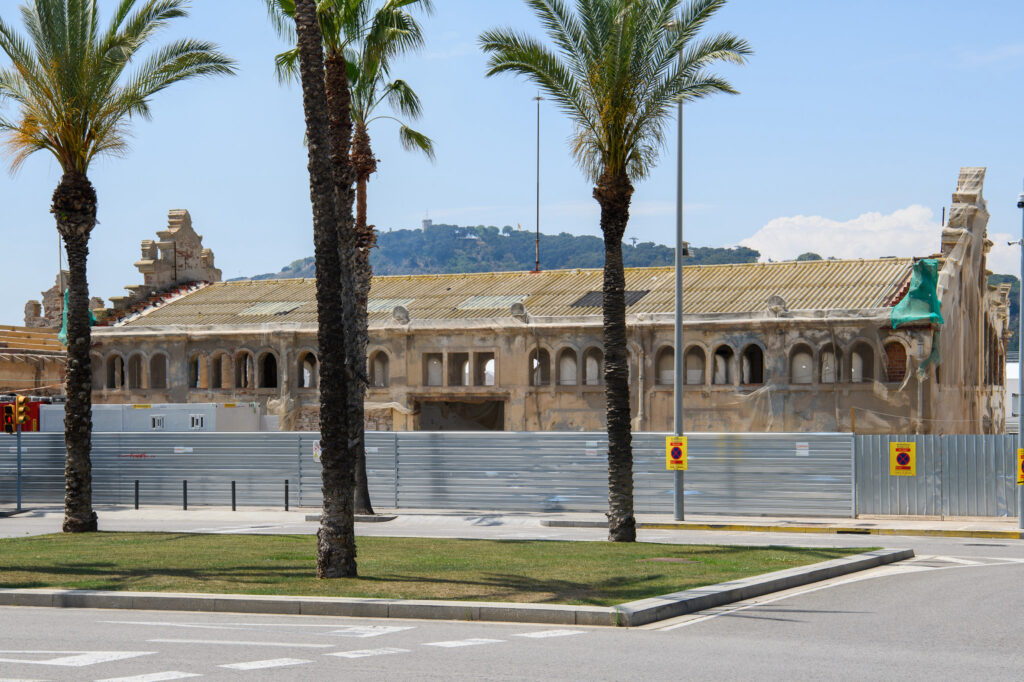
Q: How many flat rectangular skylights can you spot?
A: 4